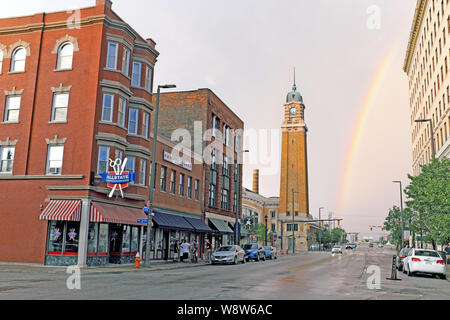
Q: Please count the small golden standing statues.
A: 0